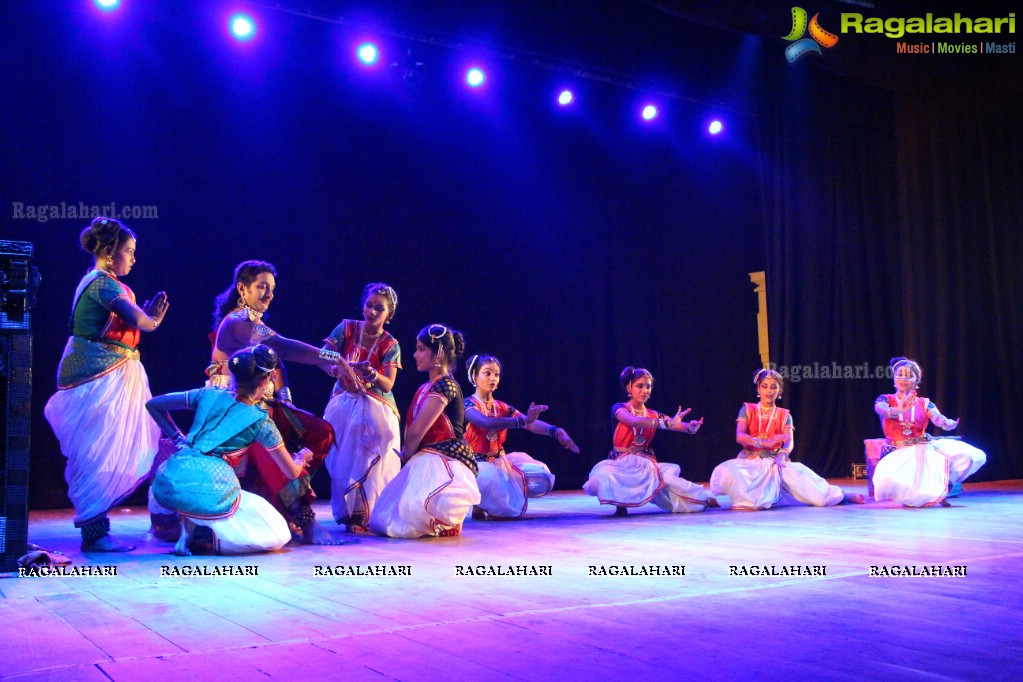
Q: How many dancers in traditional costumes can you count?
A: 9